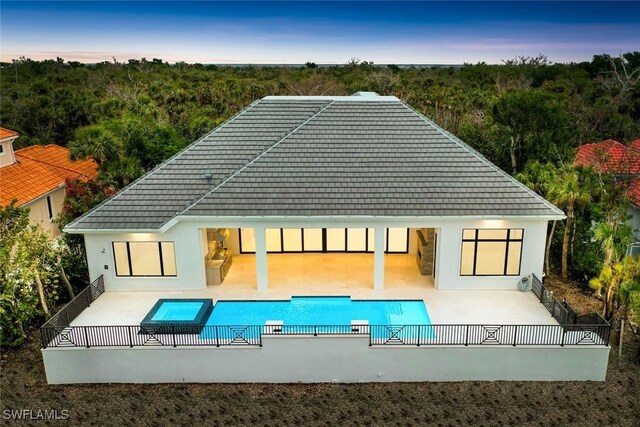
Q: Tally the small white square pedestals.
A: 2